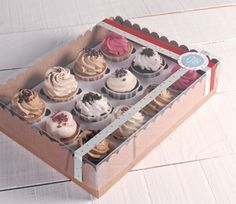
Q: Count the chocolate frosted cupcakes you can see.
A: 4